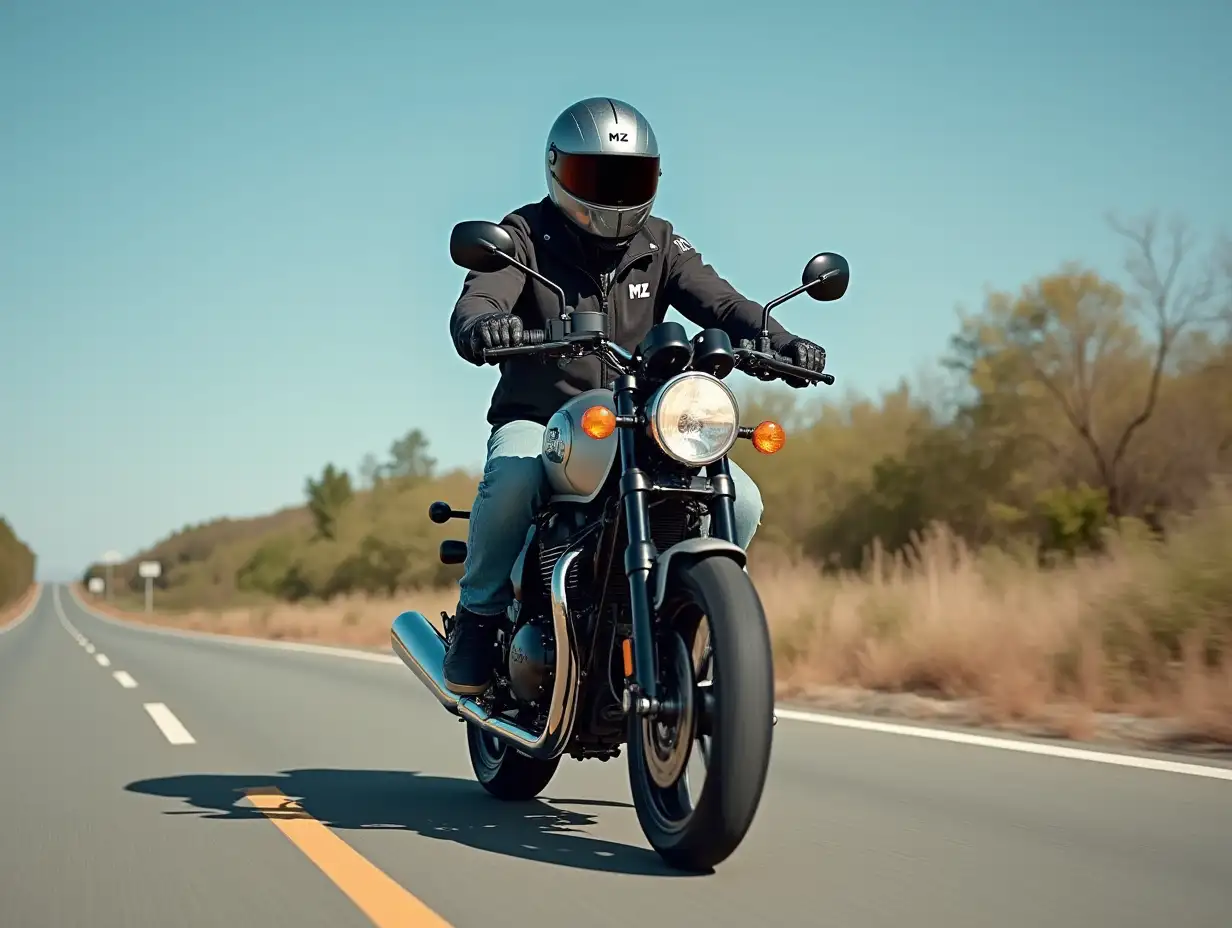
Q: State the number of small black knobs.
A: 2